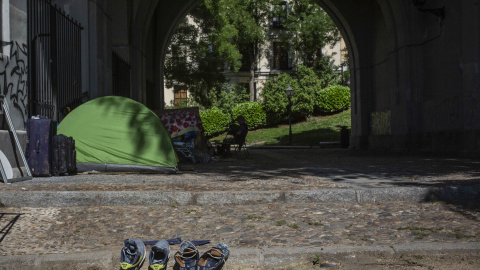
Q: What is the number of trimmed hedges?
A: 3